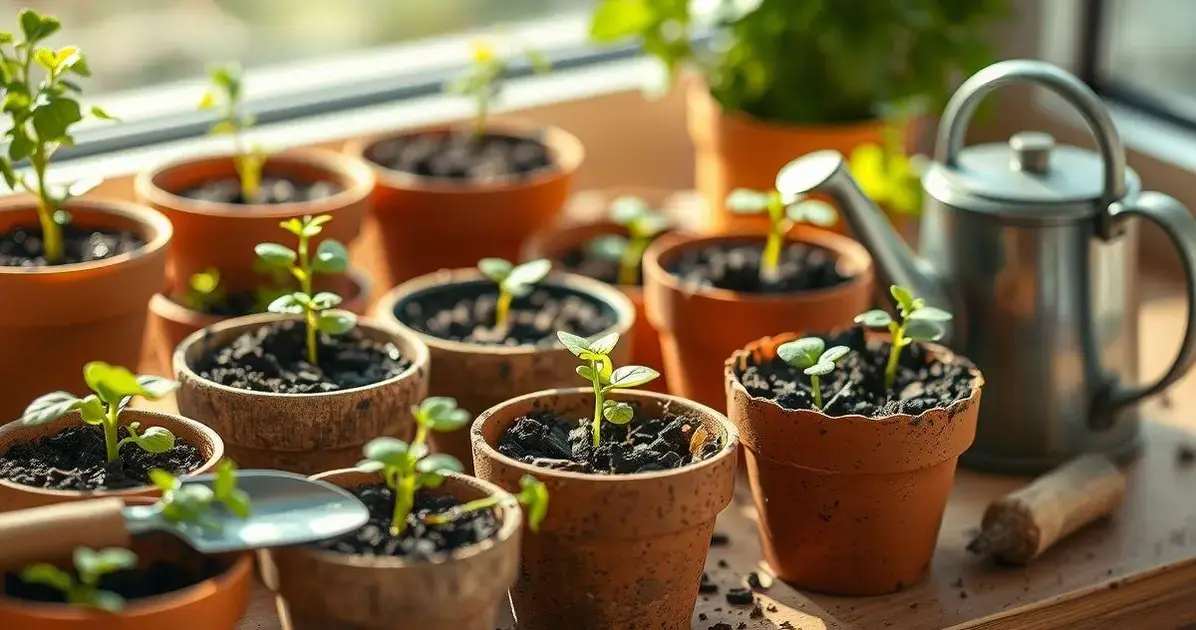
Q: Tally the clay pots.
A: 14